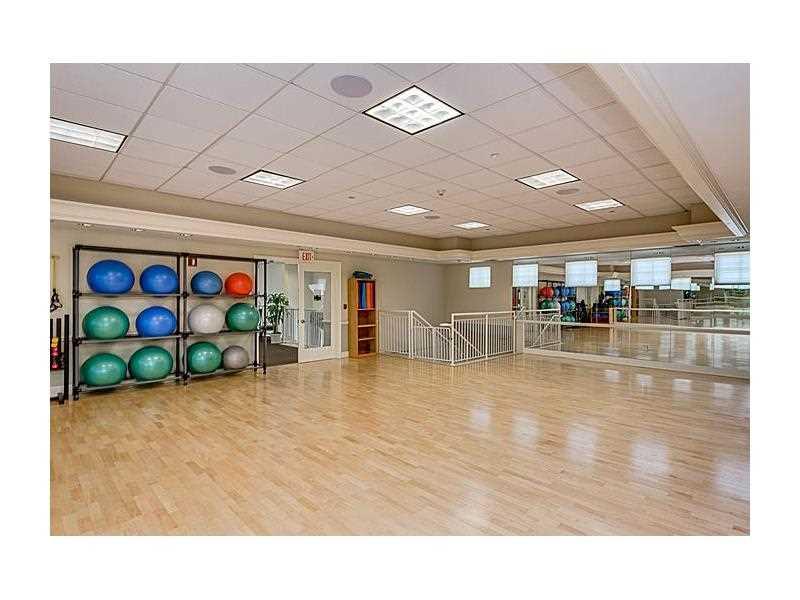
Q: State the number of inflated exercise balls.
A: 12